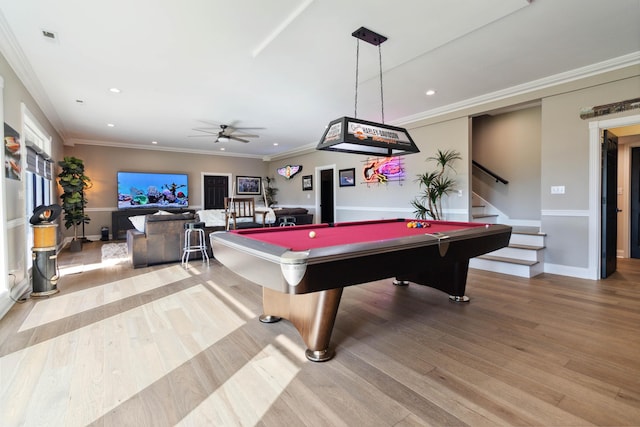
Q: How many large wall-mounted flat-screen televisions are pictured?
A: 1